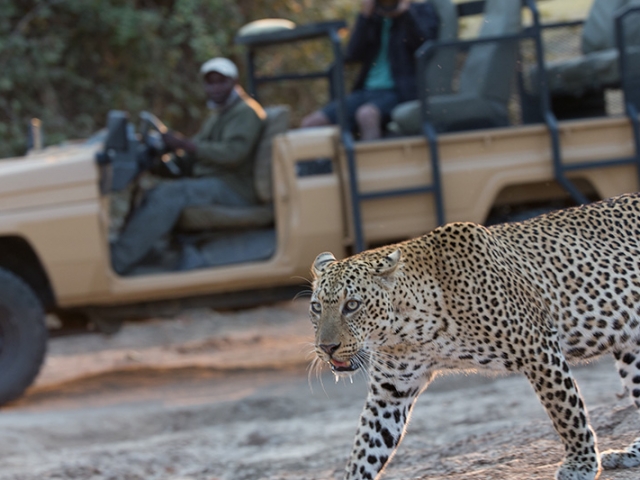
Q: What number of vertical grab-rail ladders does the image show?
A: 2